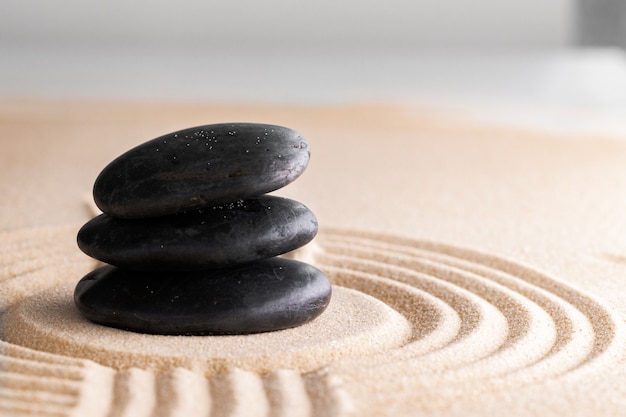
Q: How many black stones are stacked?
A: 3